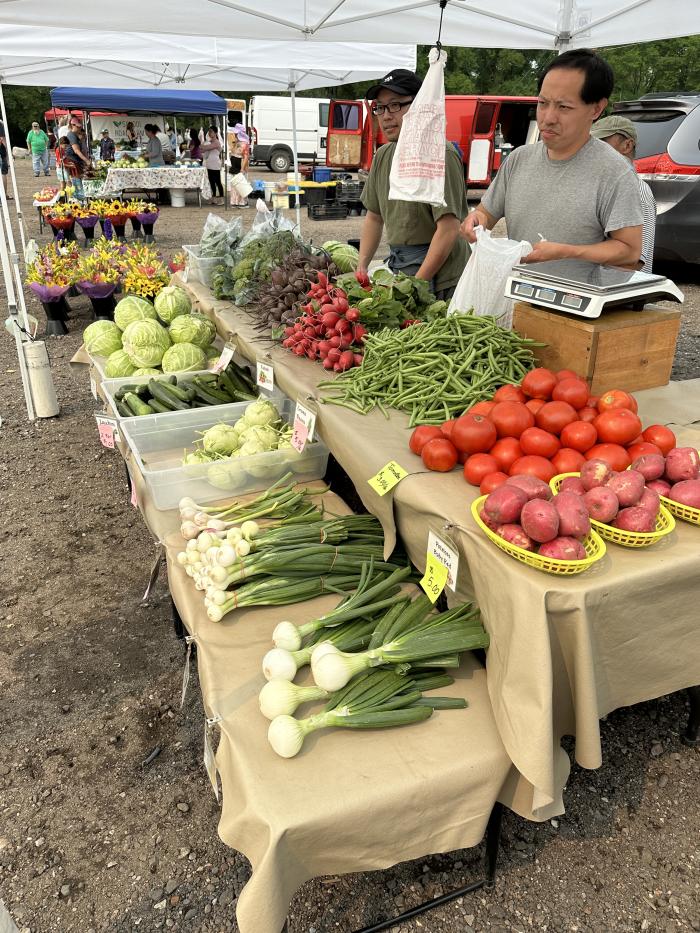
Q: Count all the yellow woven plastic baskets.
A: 3